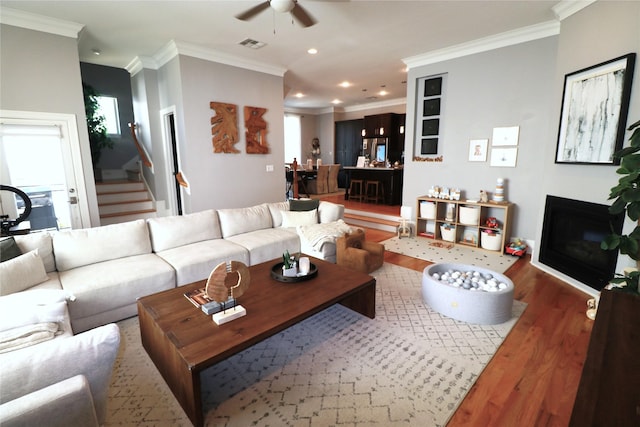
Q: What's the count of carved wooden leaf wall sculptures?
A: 2